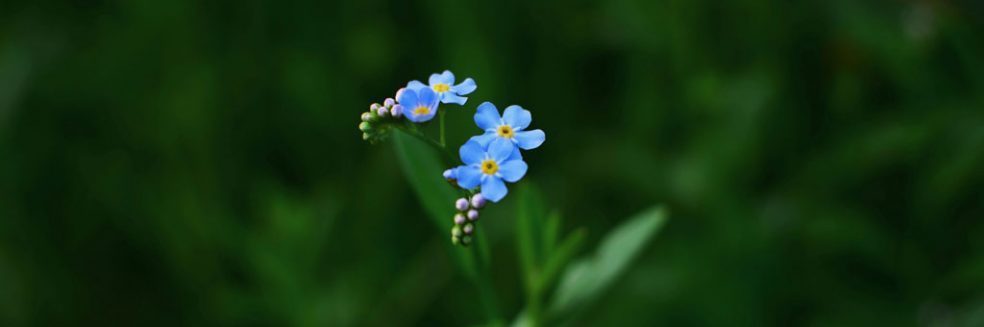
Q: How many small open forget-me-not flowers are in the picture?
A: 4